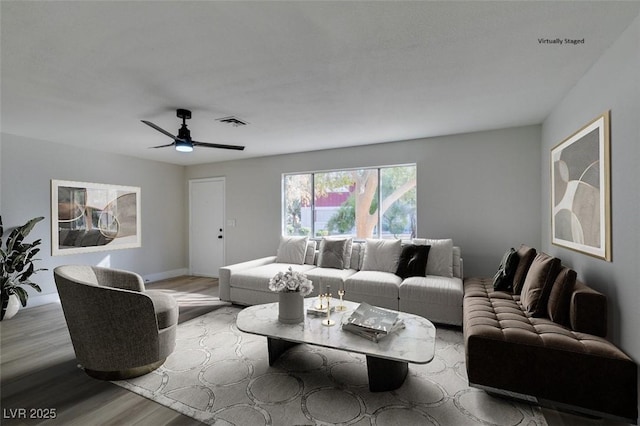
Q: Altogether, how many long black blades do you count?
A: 3